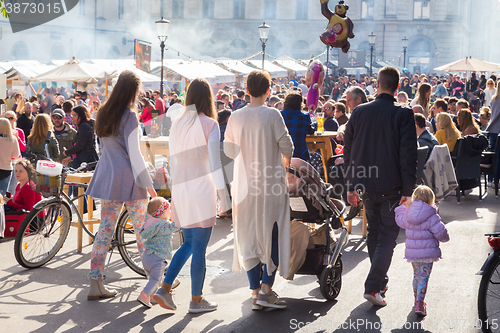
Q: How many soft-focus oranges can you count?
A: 0